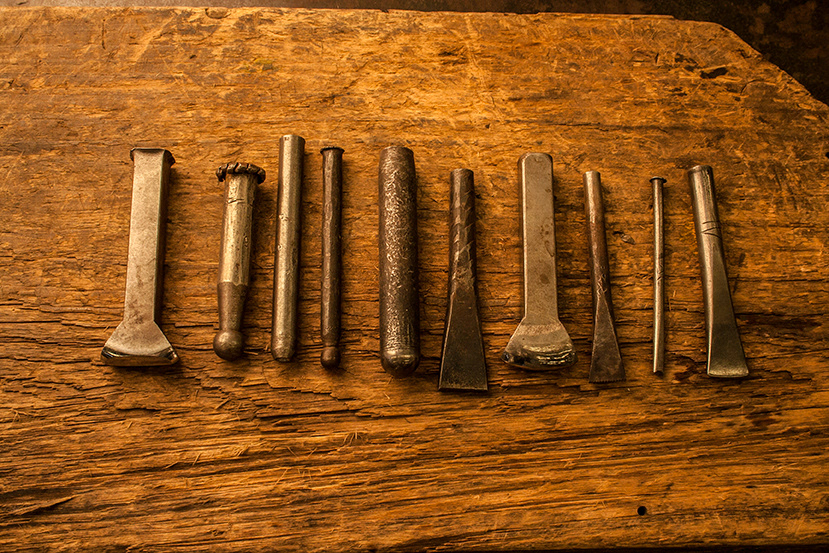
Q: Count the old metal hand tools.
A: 10